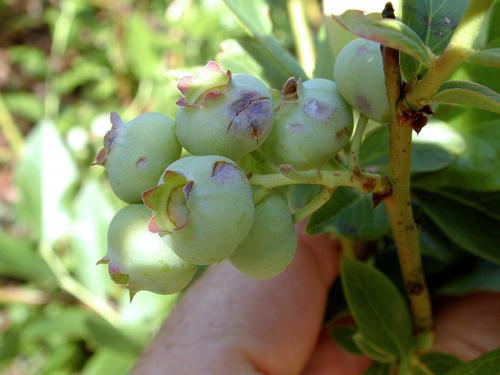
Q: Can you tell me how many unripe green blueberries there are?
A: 7